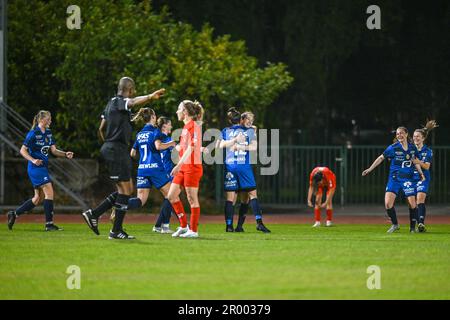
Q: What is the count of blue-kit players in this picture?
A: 7